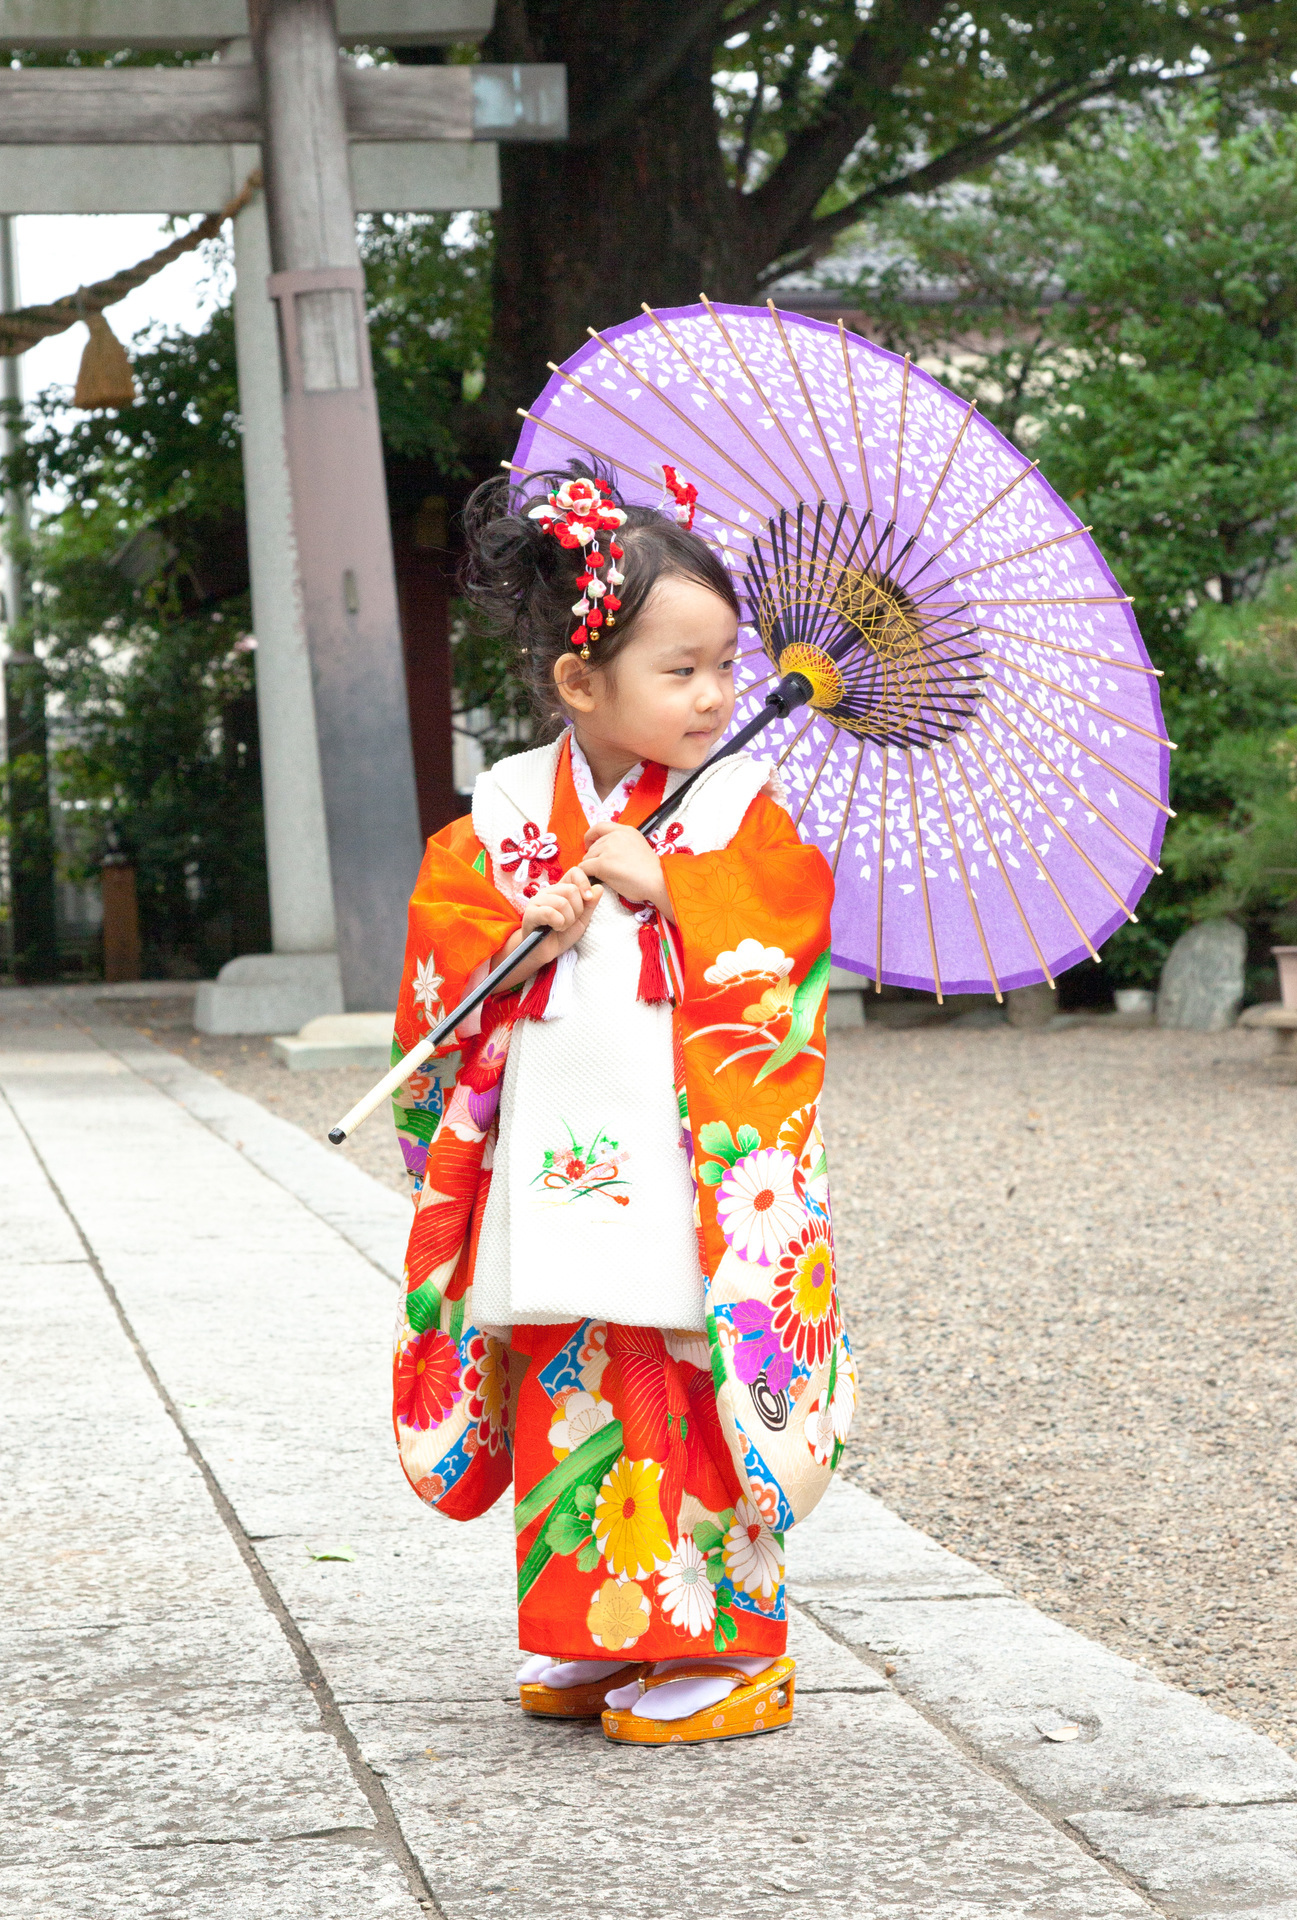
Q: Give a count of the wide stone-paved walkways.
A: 1